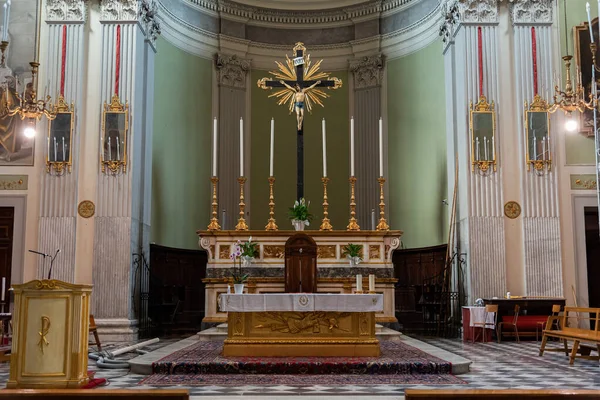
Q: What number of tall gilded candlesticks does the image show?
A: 6